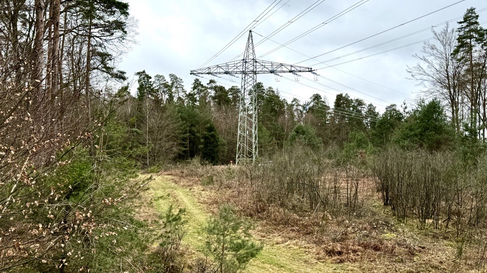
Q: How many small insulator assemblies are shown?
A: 6